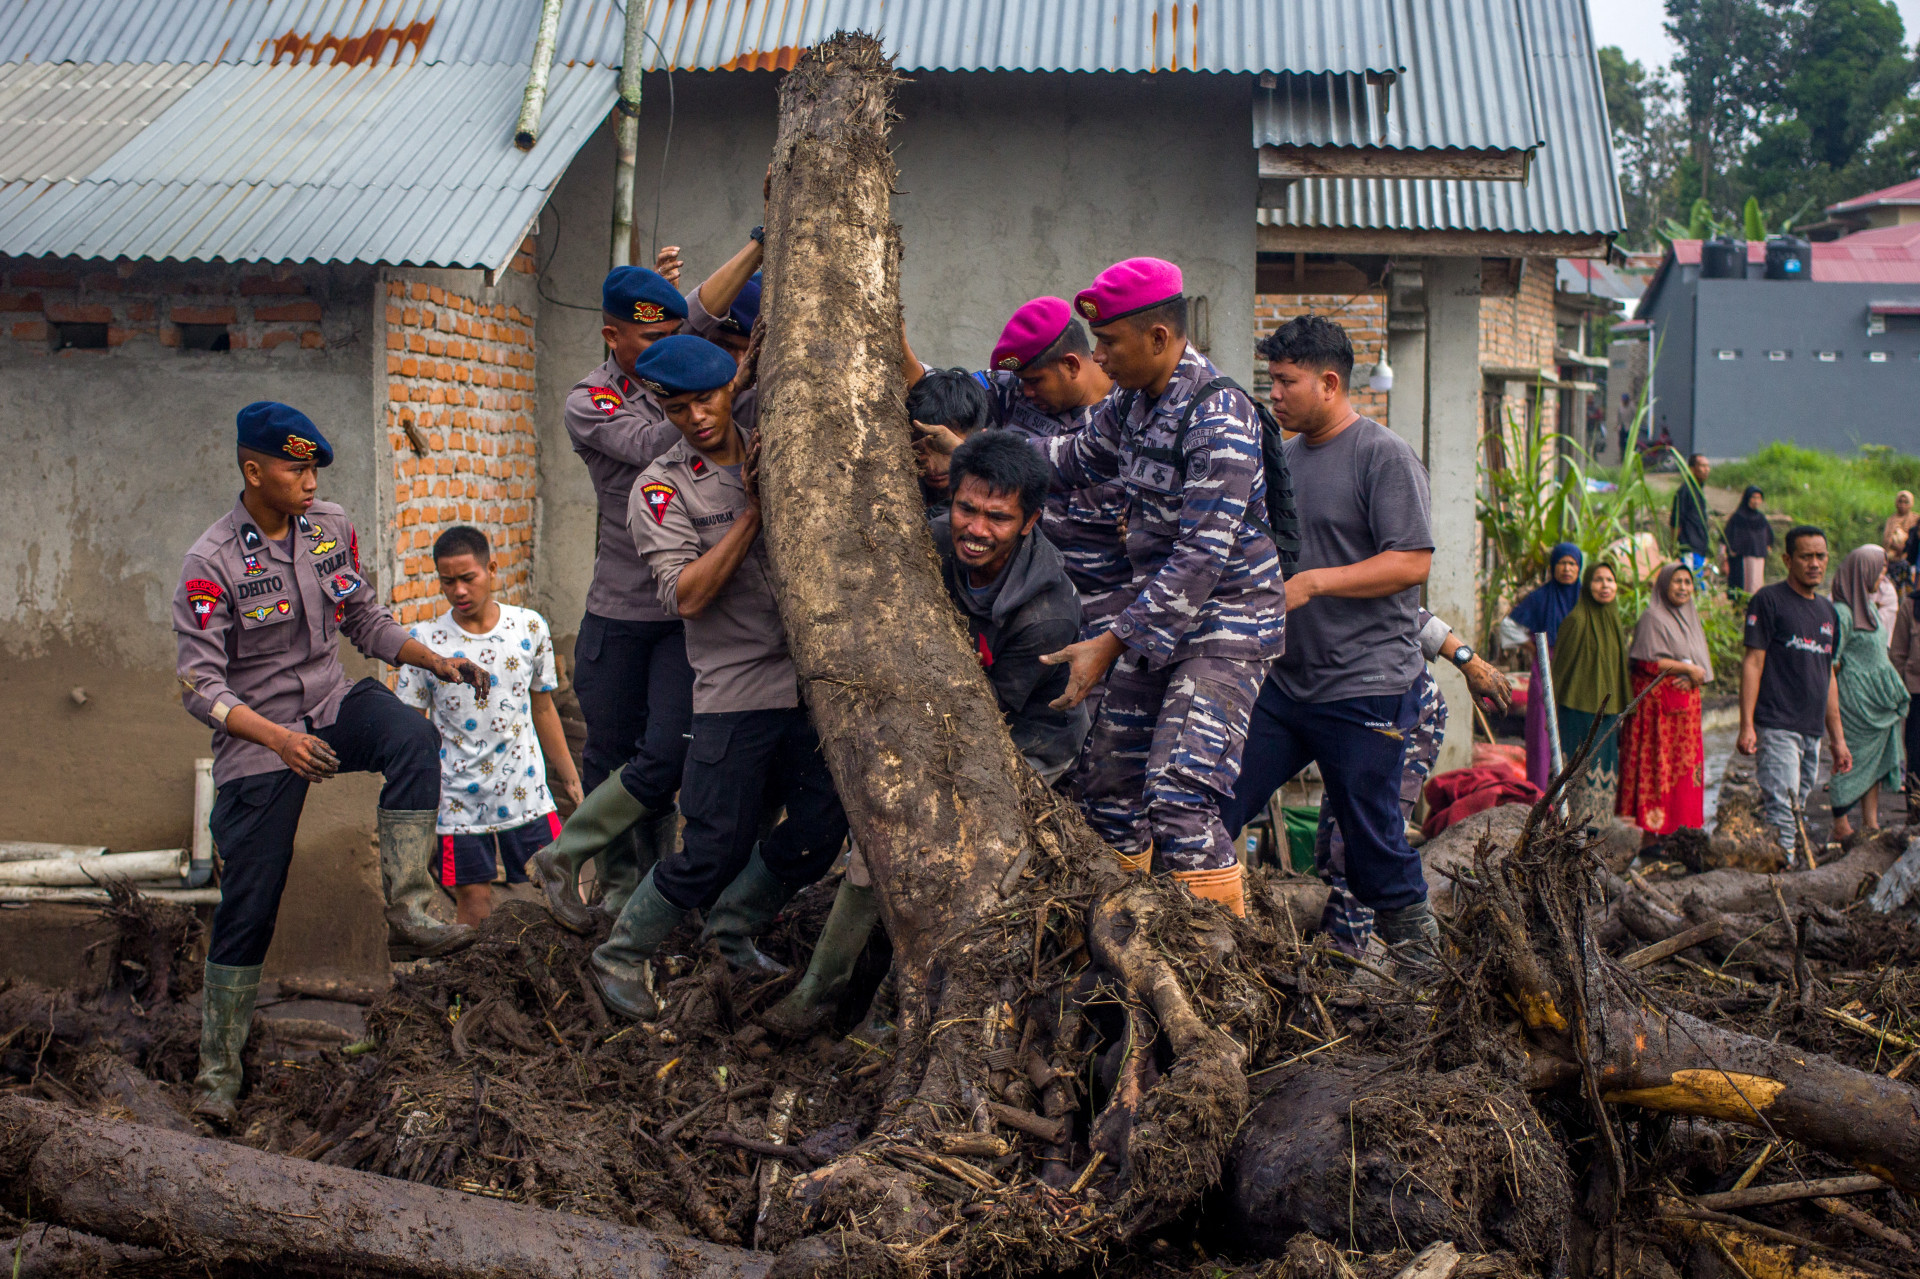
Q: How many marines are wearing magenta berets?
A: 2